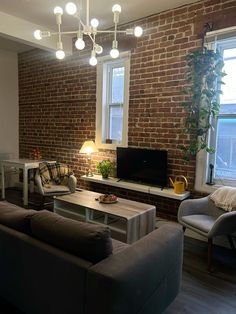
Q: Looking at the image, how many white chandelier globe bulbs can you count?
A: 11